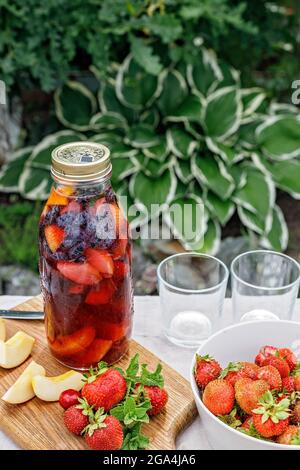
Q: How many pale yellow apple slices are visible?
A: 4